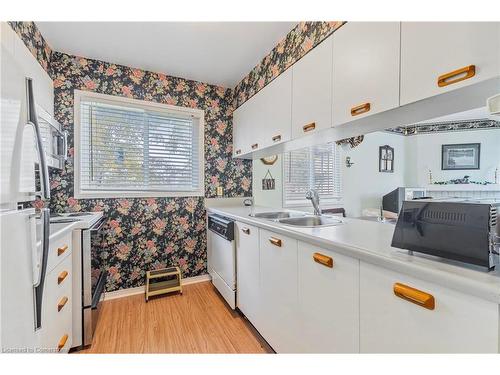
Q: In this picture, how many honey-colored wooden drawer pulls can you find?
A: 14